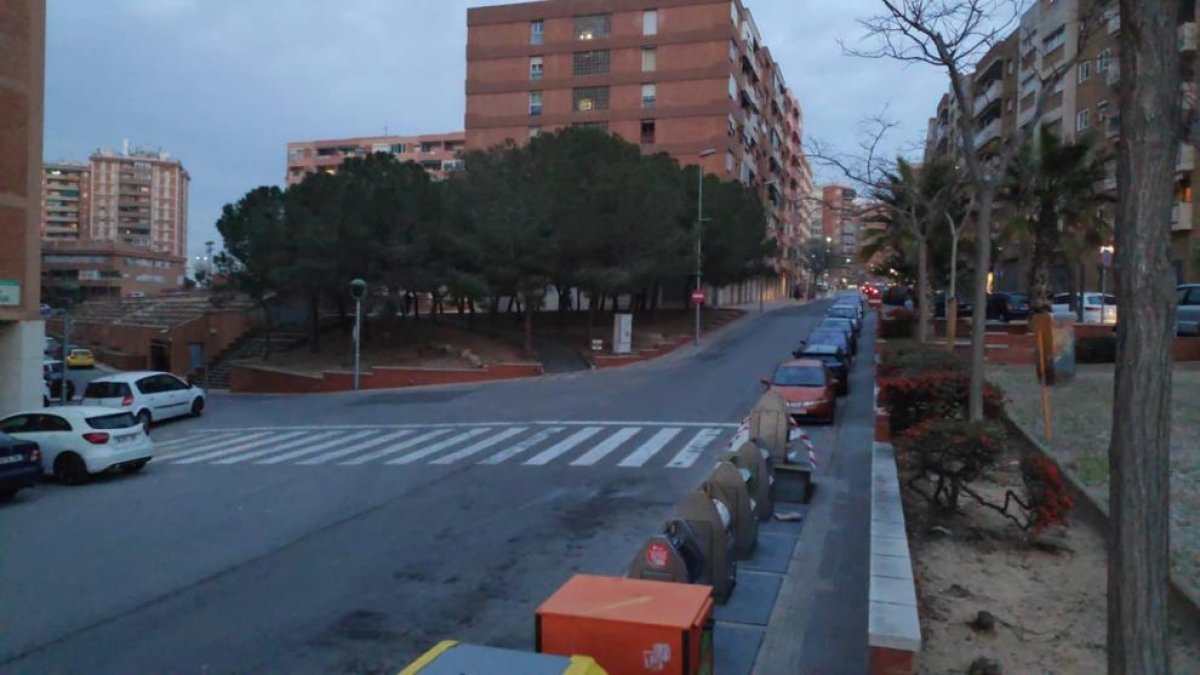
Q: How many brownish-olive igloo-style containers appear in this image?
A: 5